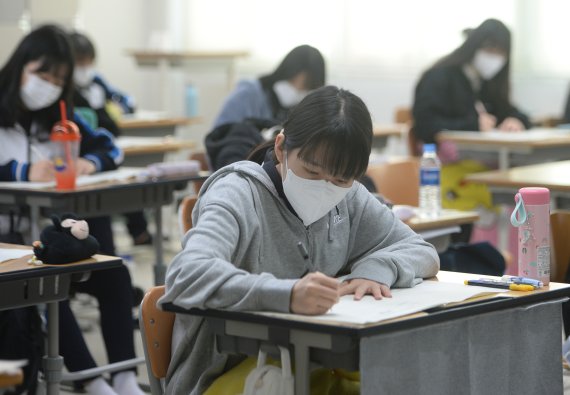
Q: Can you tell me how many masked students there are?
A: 5